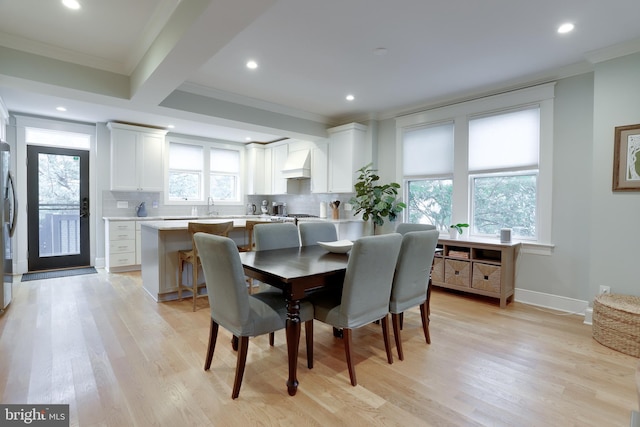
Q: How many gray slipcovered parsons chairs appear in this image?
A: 6